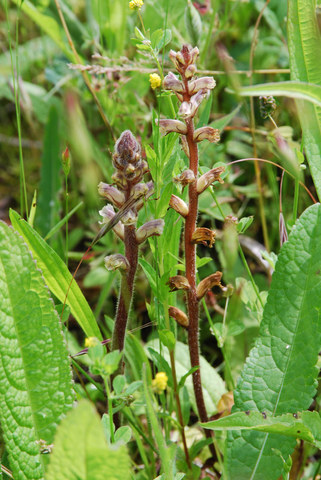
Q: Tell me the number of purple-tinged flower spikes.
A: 2